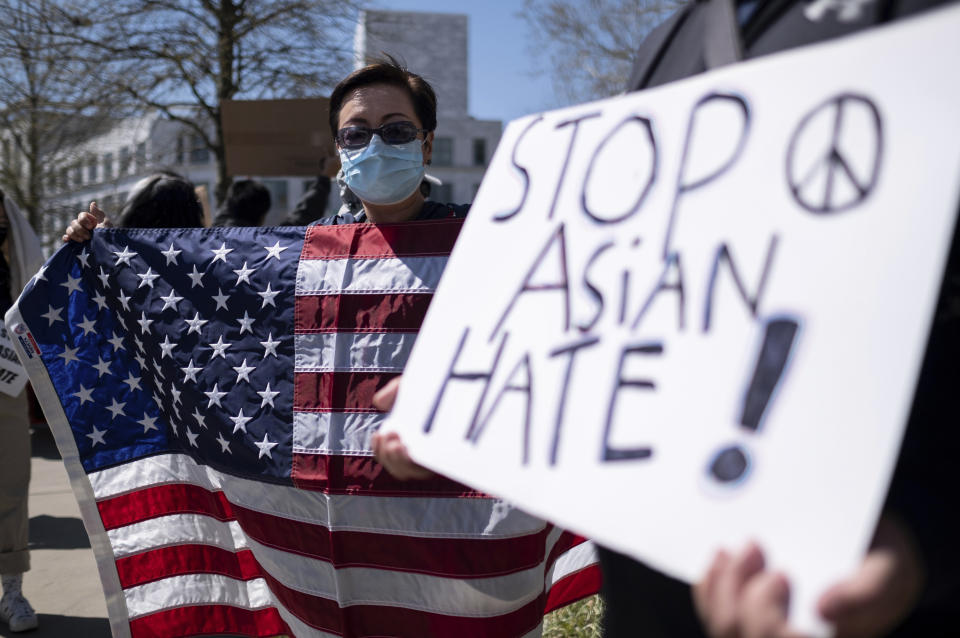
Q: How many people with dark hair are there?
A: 3